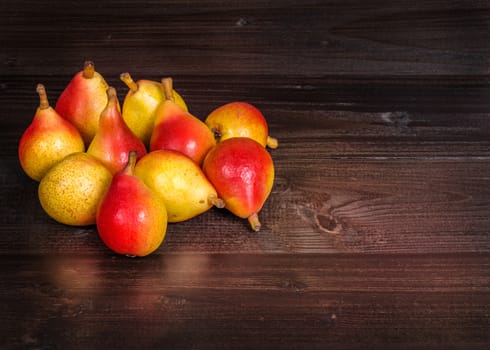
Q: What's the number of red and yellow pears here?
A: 10